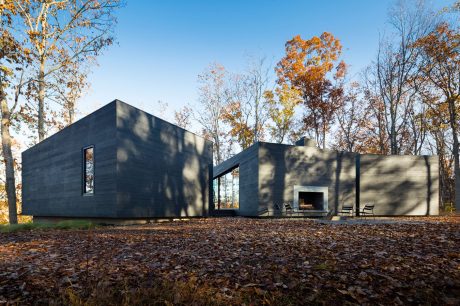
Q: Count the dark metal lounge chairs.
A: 4